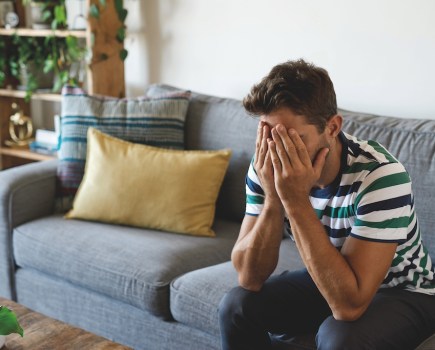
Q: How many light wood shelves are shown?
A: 3